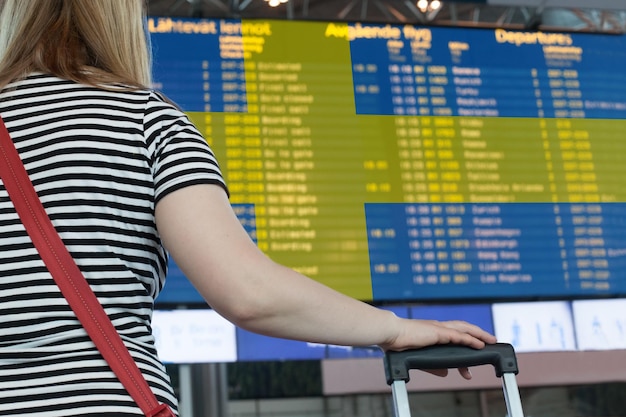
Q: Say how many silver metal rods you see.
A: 2